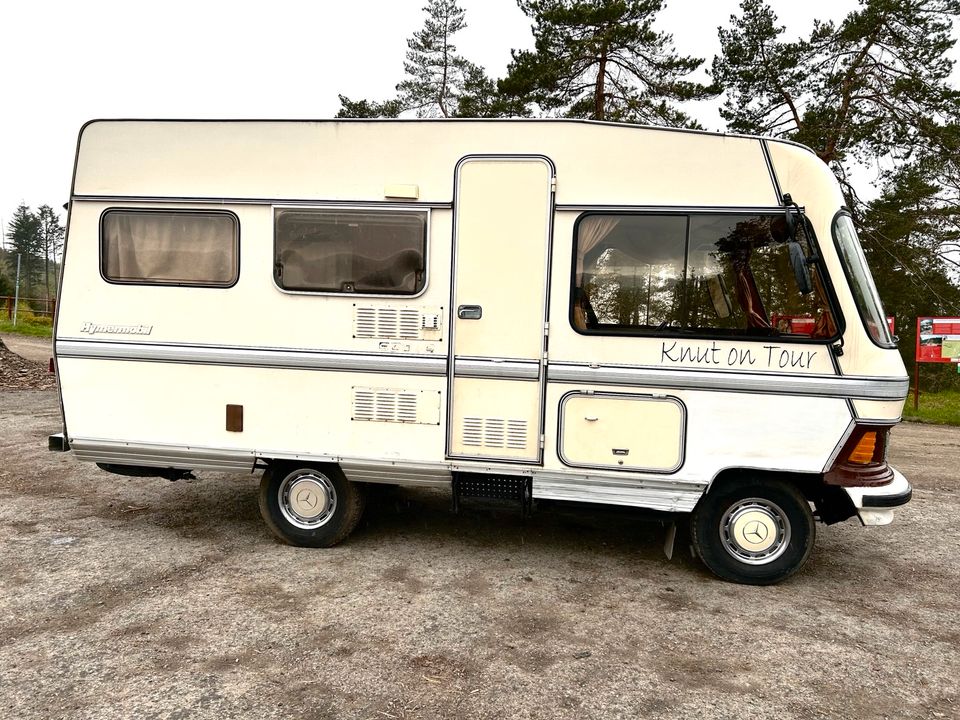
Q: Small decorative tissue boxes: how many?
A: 0